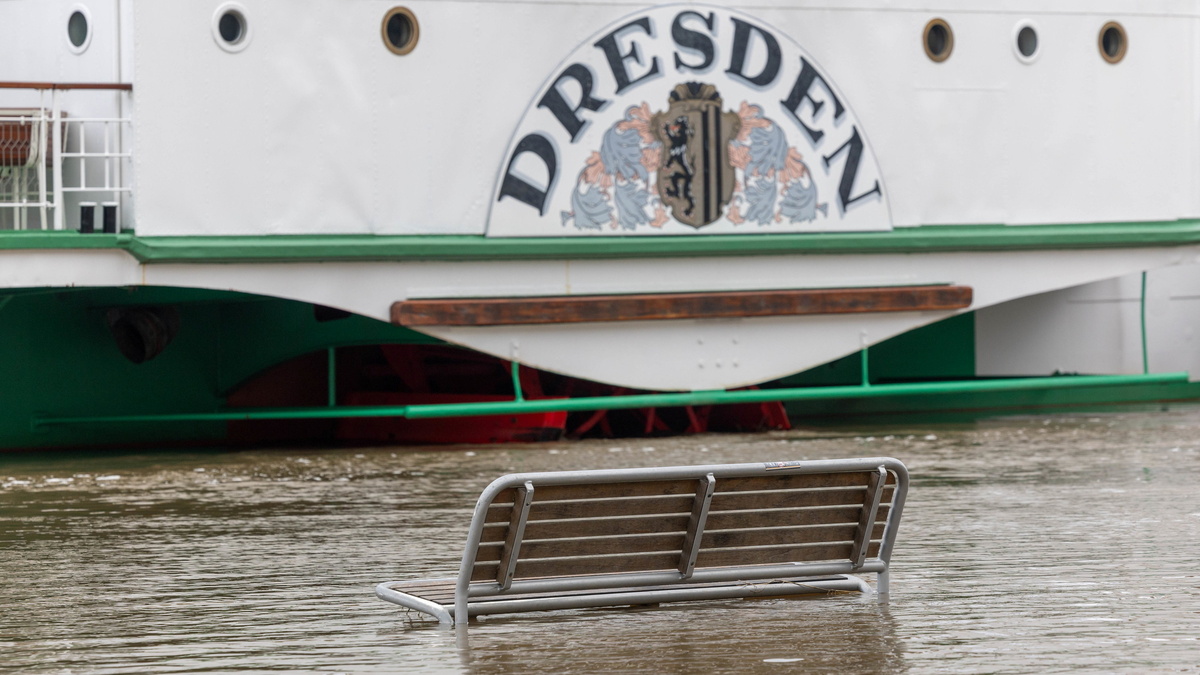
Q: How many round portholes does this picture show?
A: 6